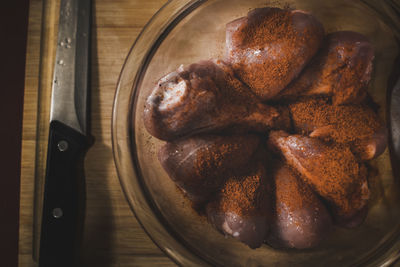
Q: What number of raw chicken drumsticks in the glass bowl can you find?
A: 8